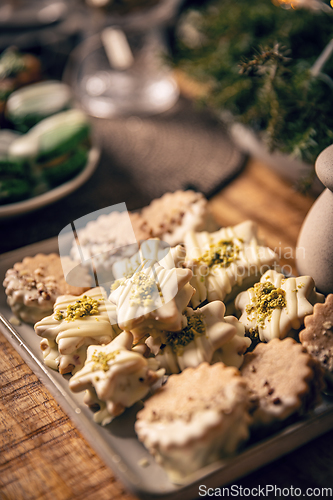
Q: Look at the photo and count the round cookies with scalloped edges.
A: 6